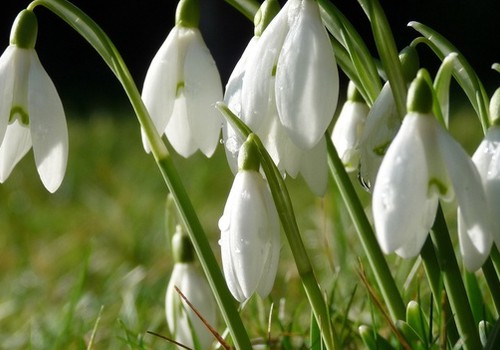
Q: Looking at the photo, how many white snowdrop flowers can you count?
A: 10